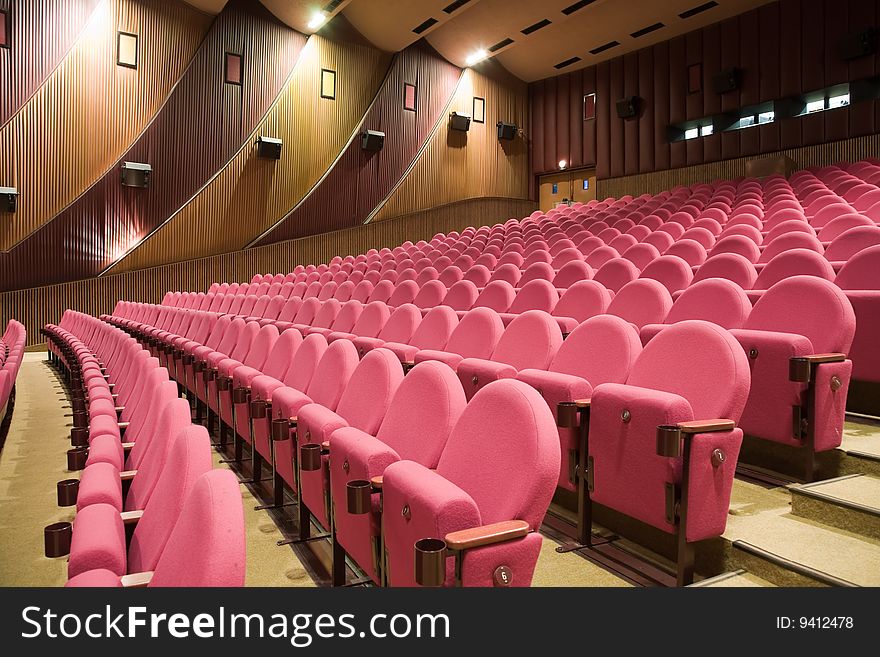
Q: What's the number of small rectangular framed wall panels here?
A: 8